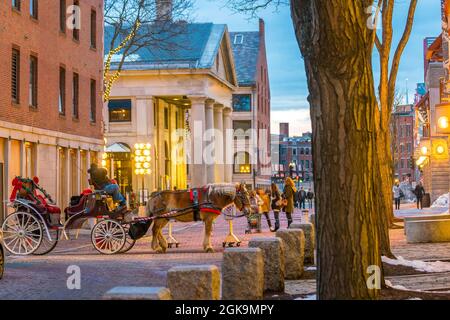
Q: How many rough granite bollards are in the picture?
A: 6